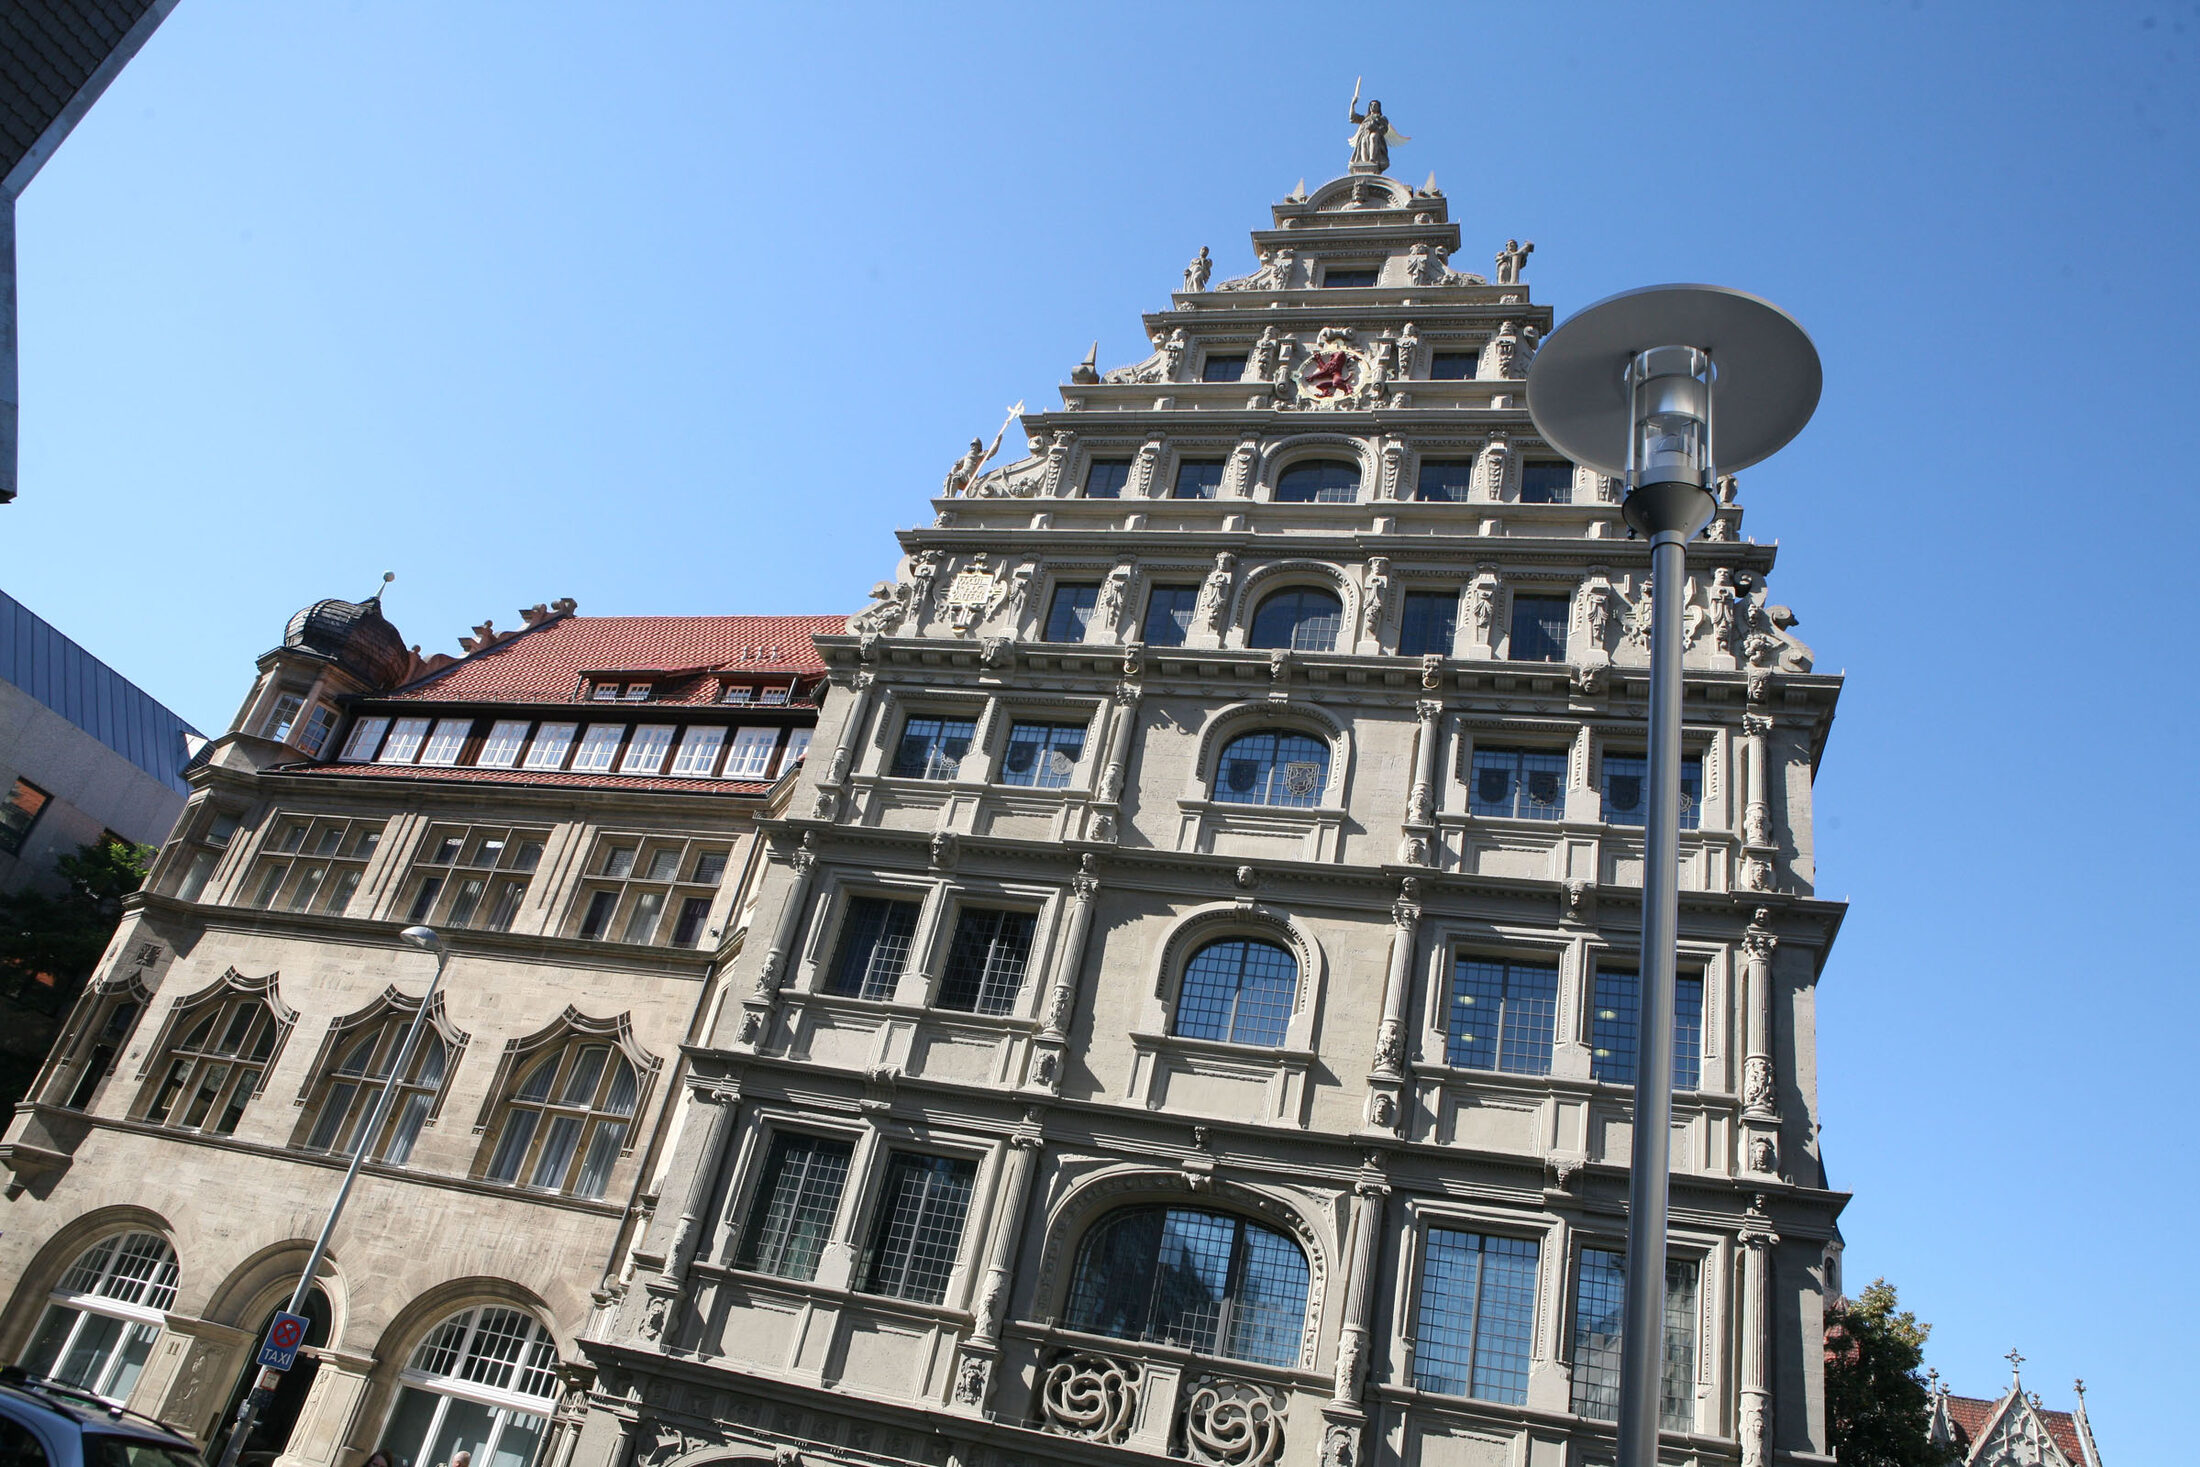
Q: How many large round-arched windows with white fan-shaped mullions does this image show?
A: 2